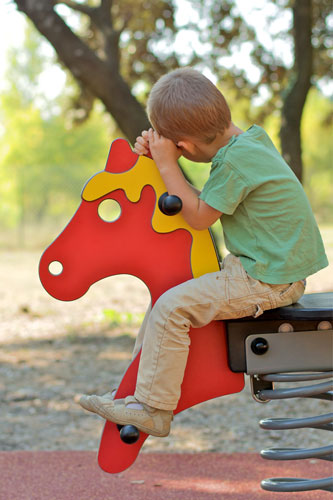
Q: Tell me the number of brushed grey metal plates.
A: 1